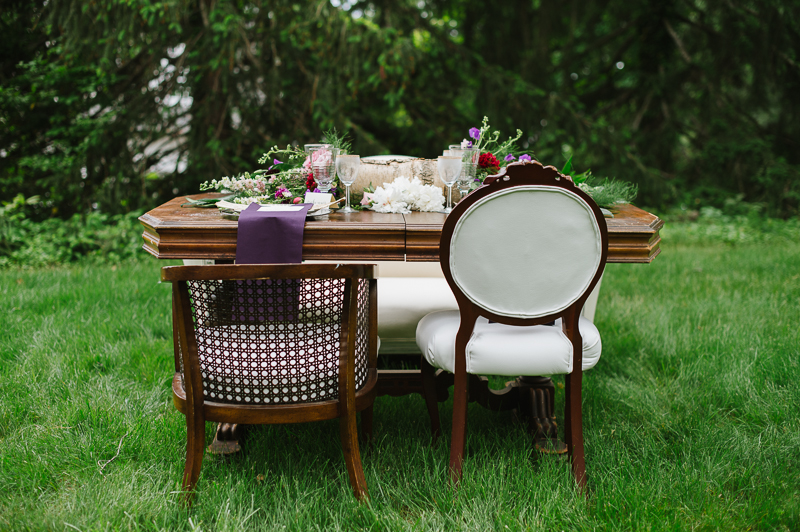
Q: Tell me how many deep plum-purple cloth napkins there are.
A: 1